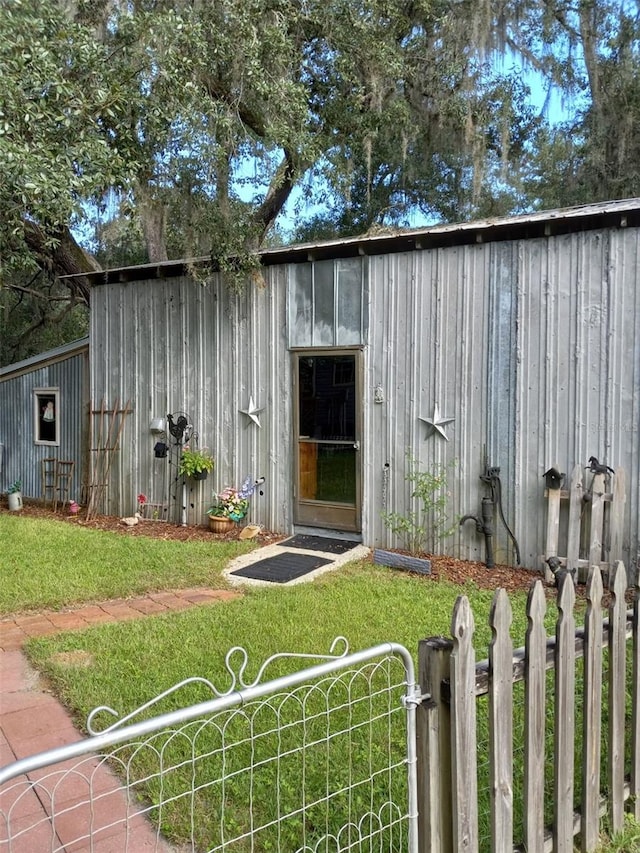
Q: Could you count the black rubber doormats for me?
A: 2